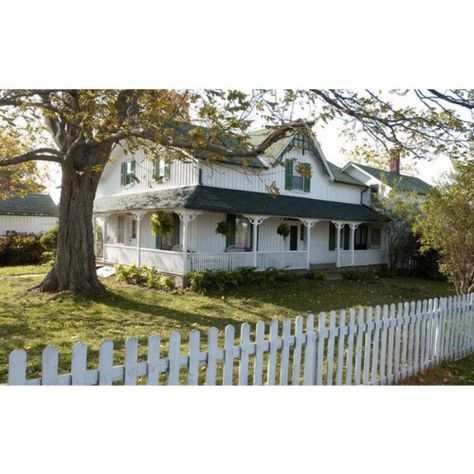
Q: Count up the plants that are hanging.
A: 3